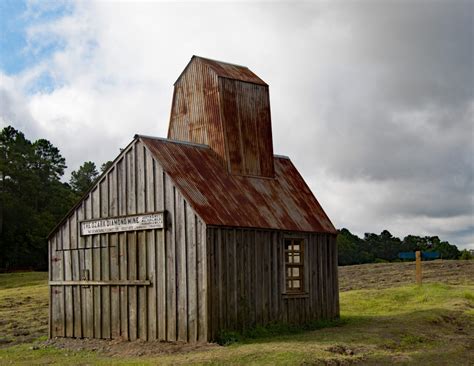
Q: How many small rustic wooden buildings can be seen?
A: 1